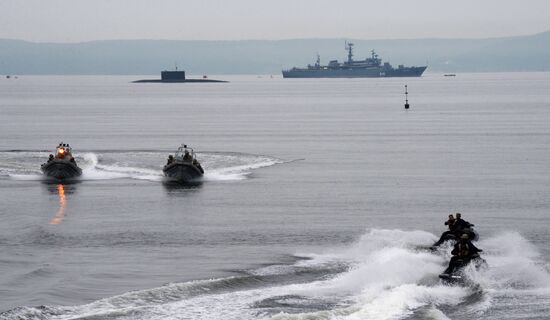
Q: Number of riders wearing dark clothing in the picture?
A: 3